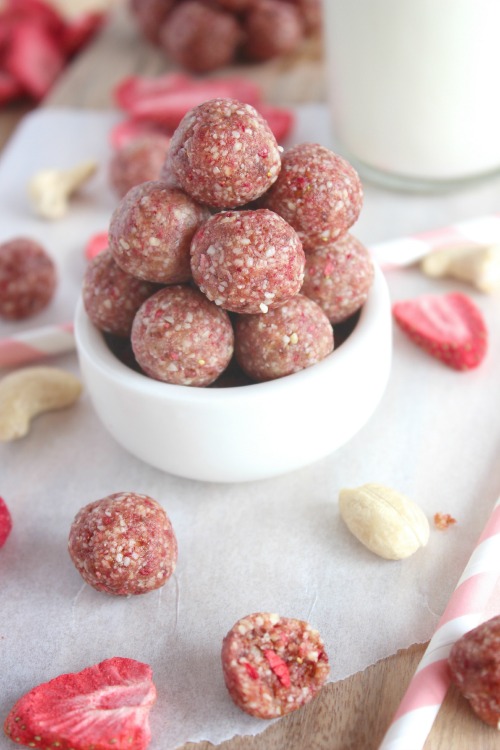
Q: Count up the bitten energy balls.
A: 1